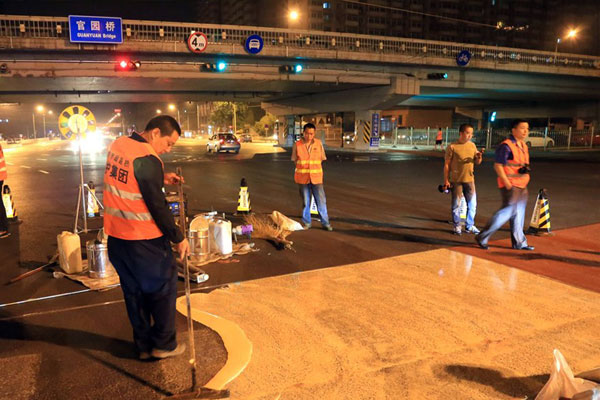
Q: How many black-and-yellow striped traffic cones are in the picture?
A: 6